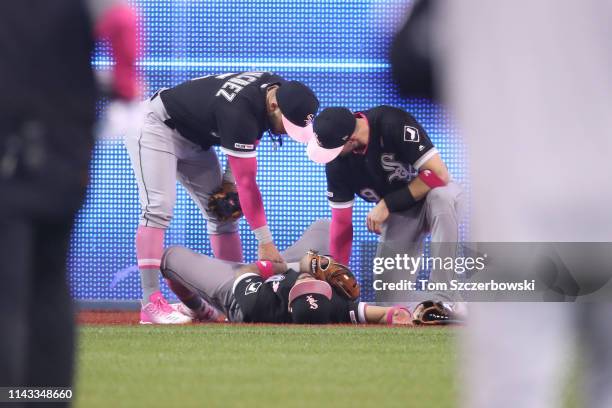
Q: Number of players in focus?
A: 3